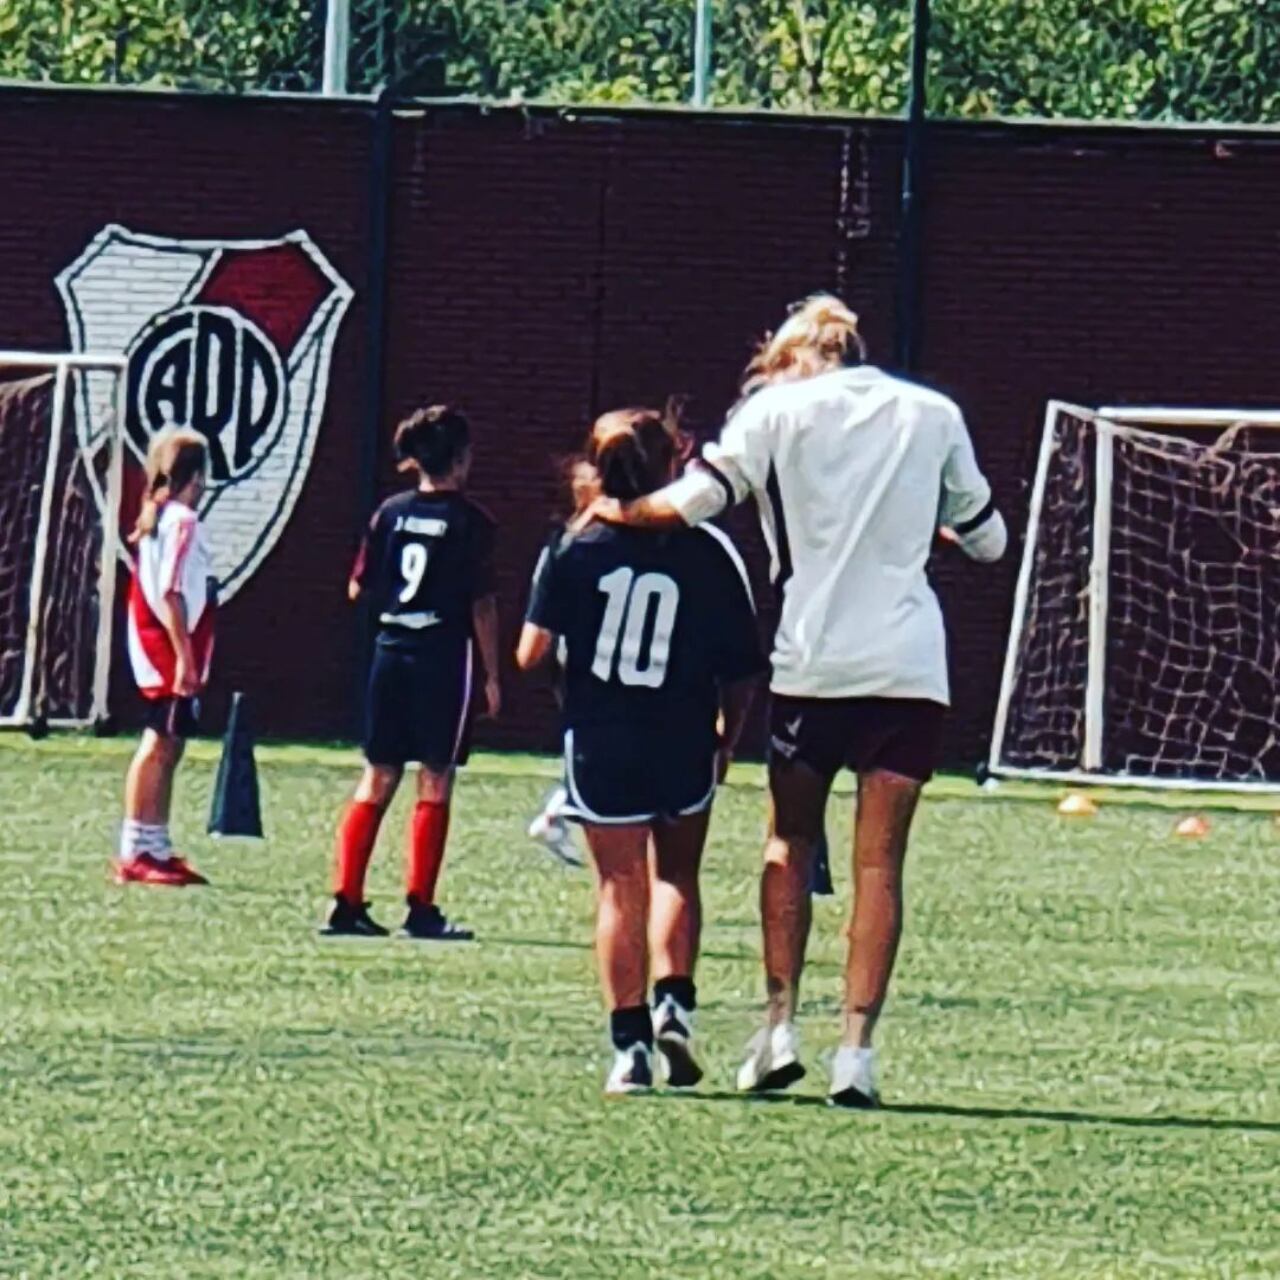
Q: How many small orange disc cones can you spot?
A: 2